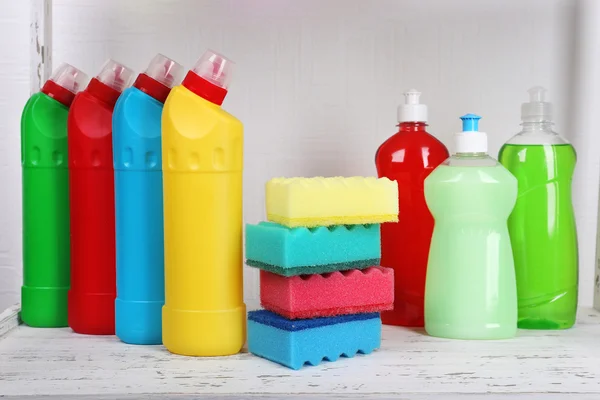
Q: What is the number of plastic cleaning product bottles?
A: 7